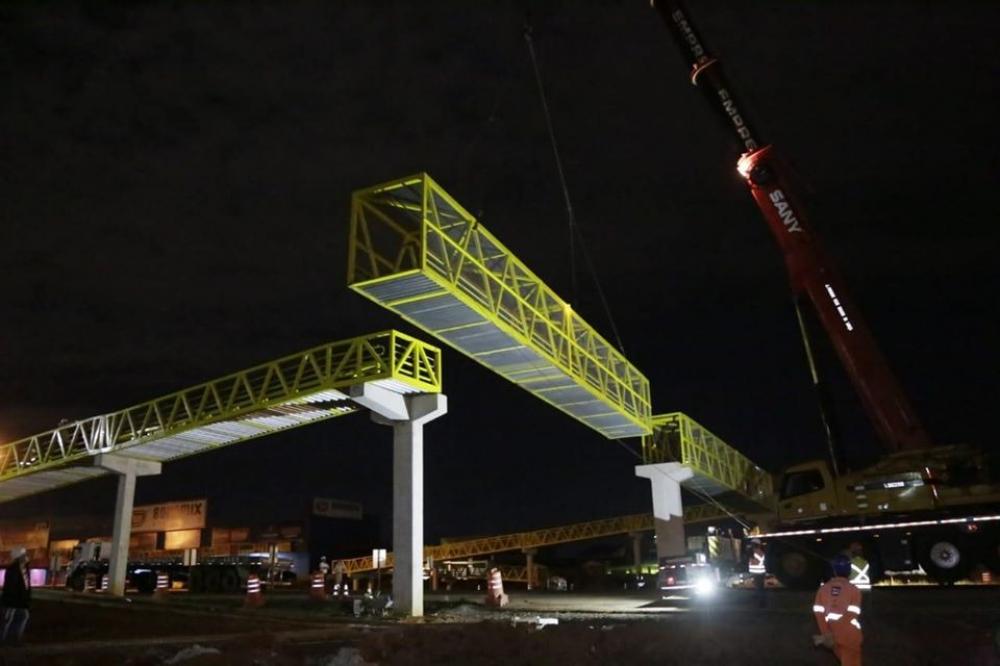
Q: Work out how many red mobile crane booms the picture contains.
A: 1